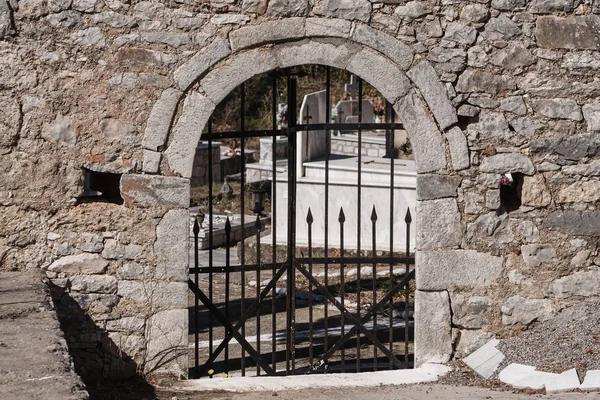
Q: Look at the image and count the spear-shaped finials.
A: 7